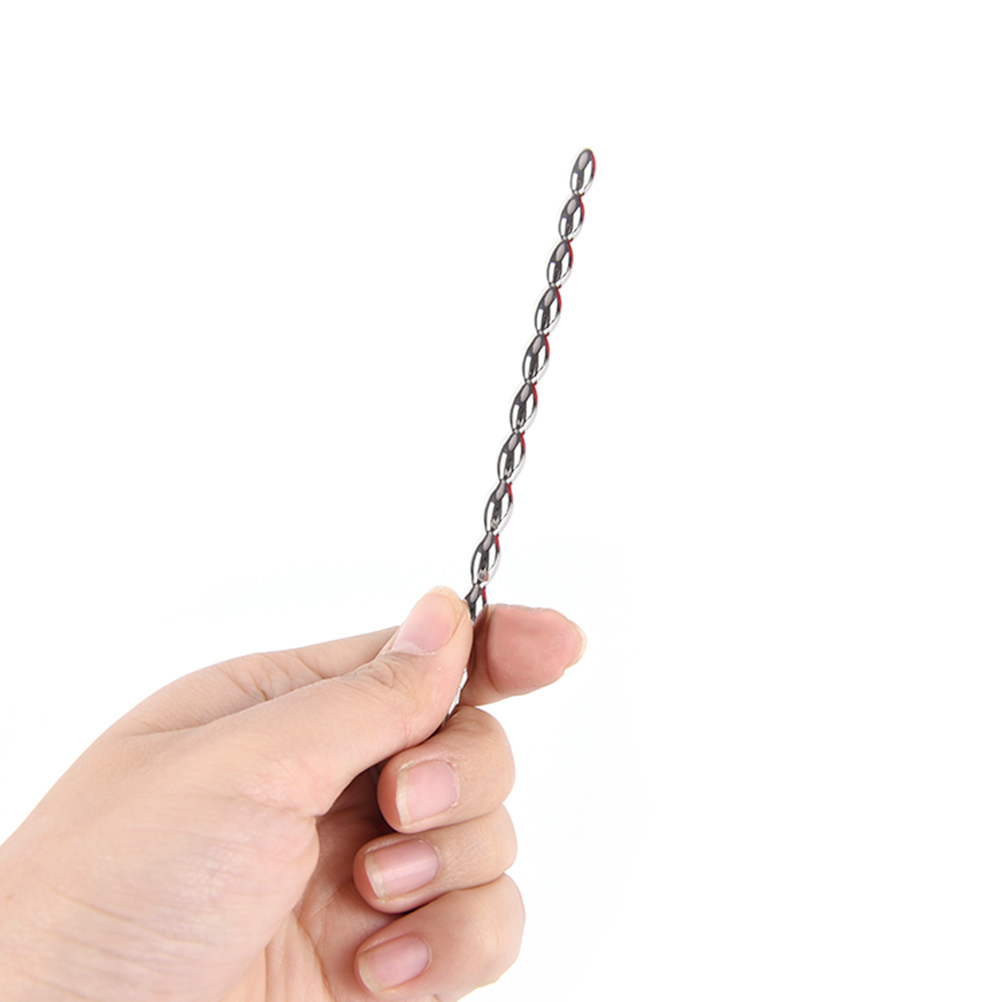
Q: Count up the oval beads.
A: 10